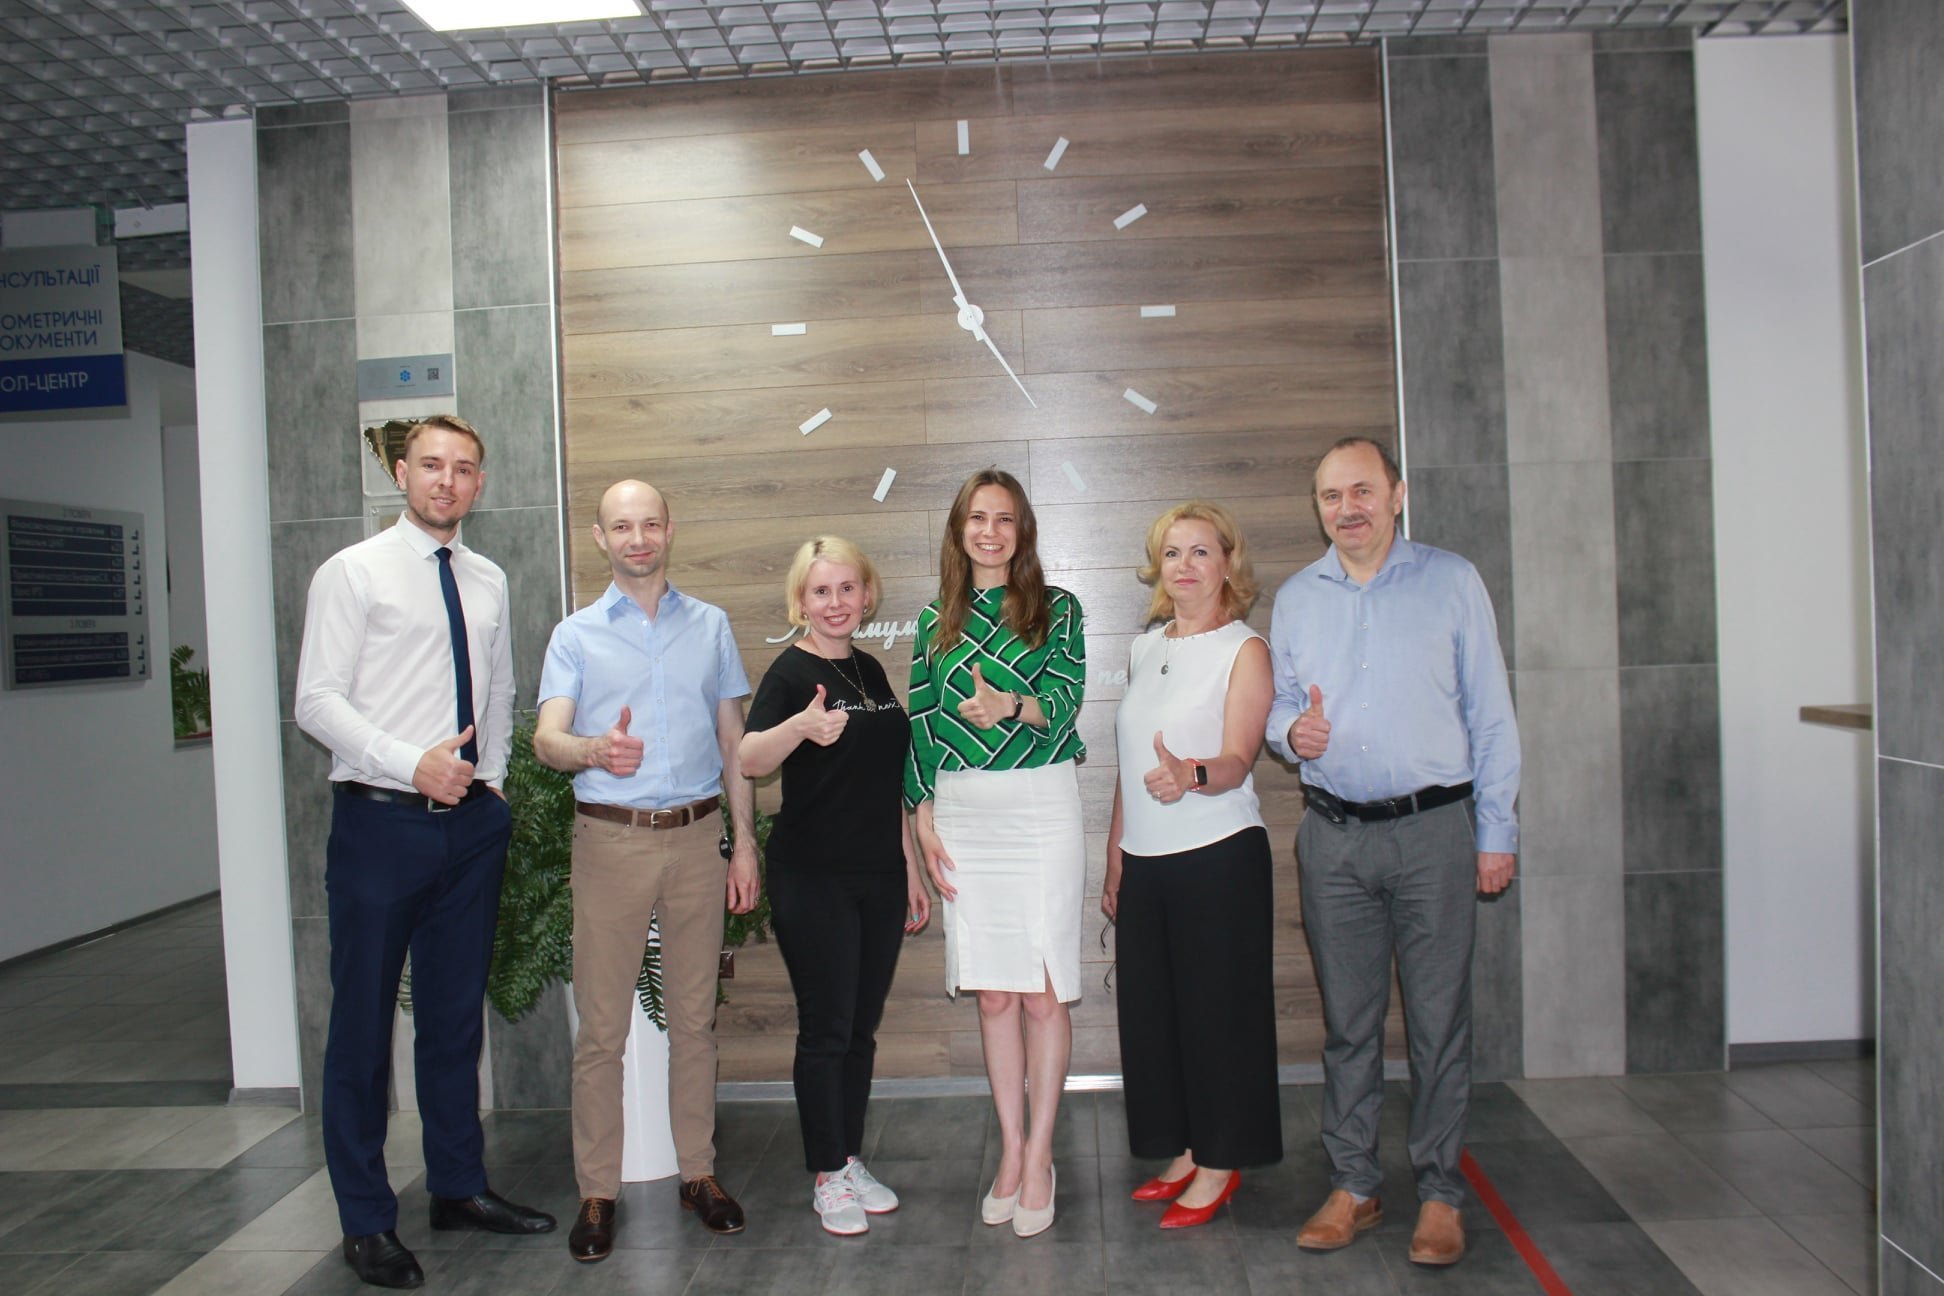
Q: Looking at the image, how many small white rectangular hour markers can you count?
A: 11